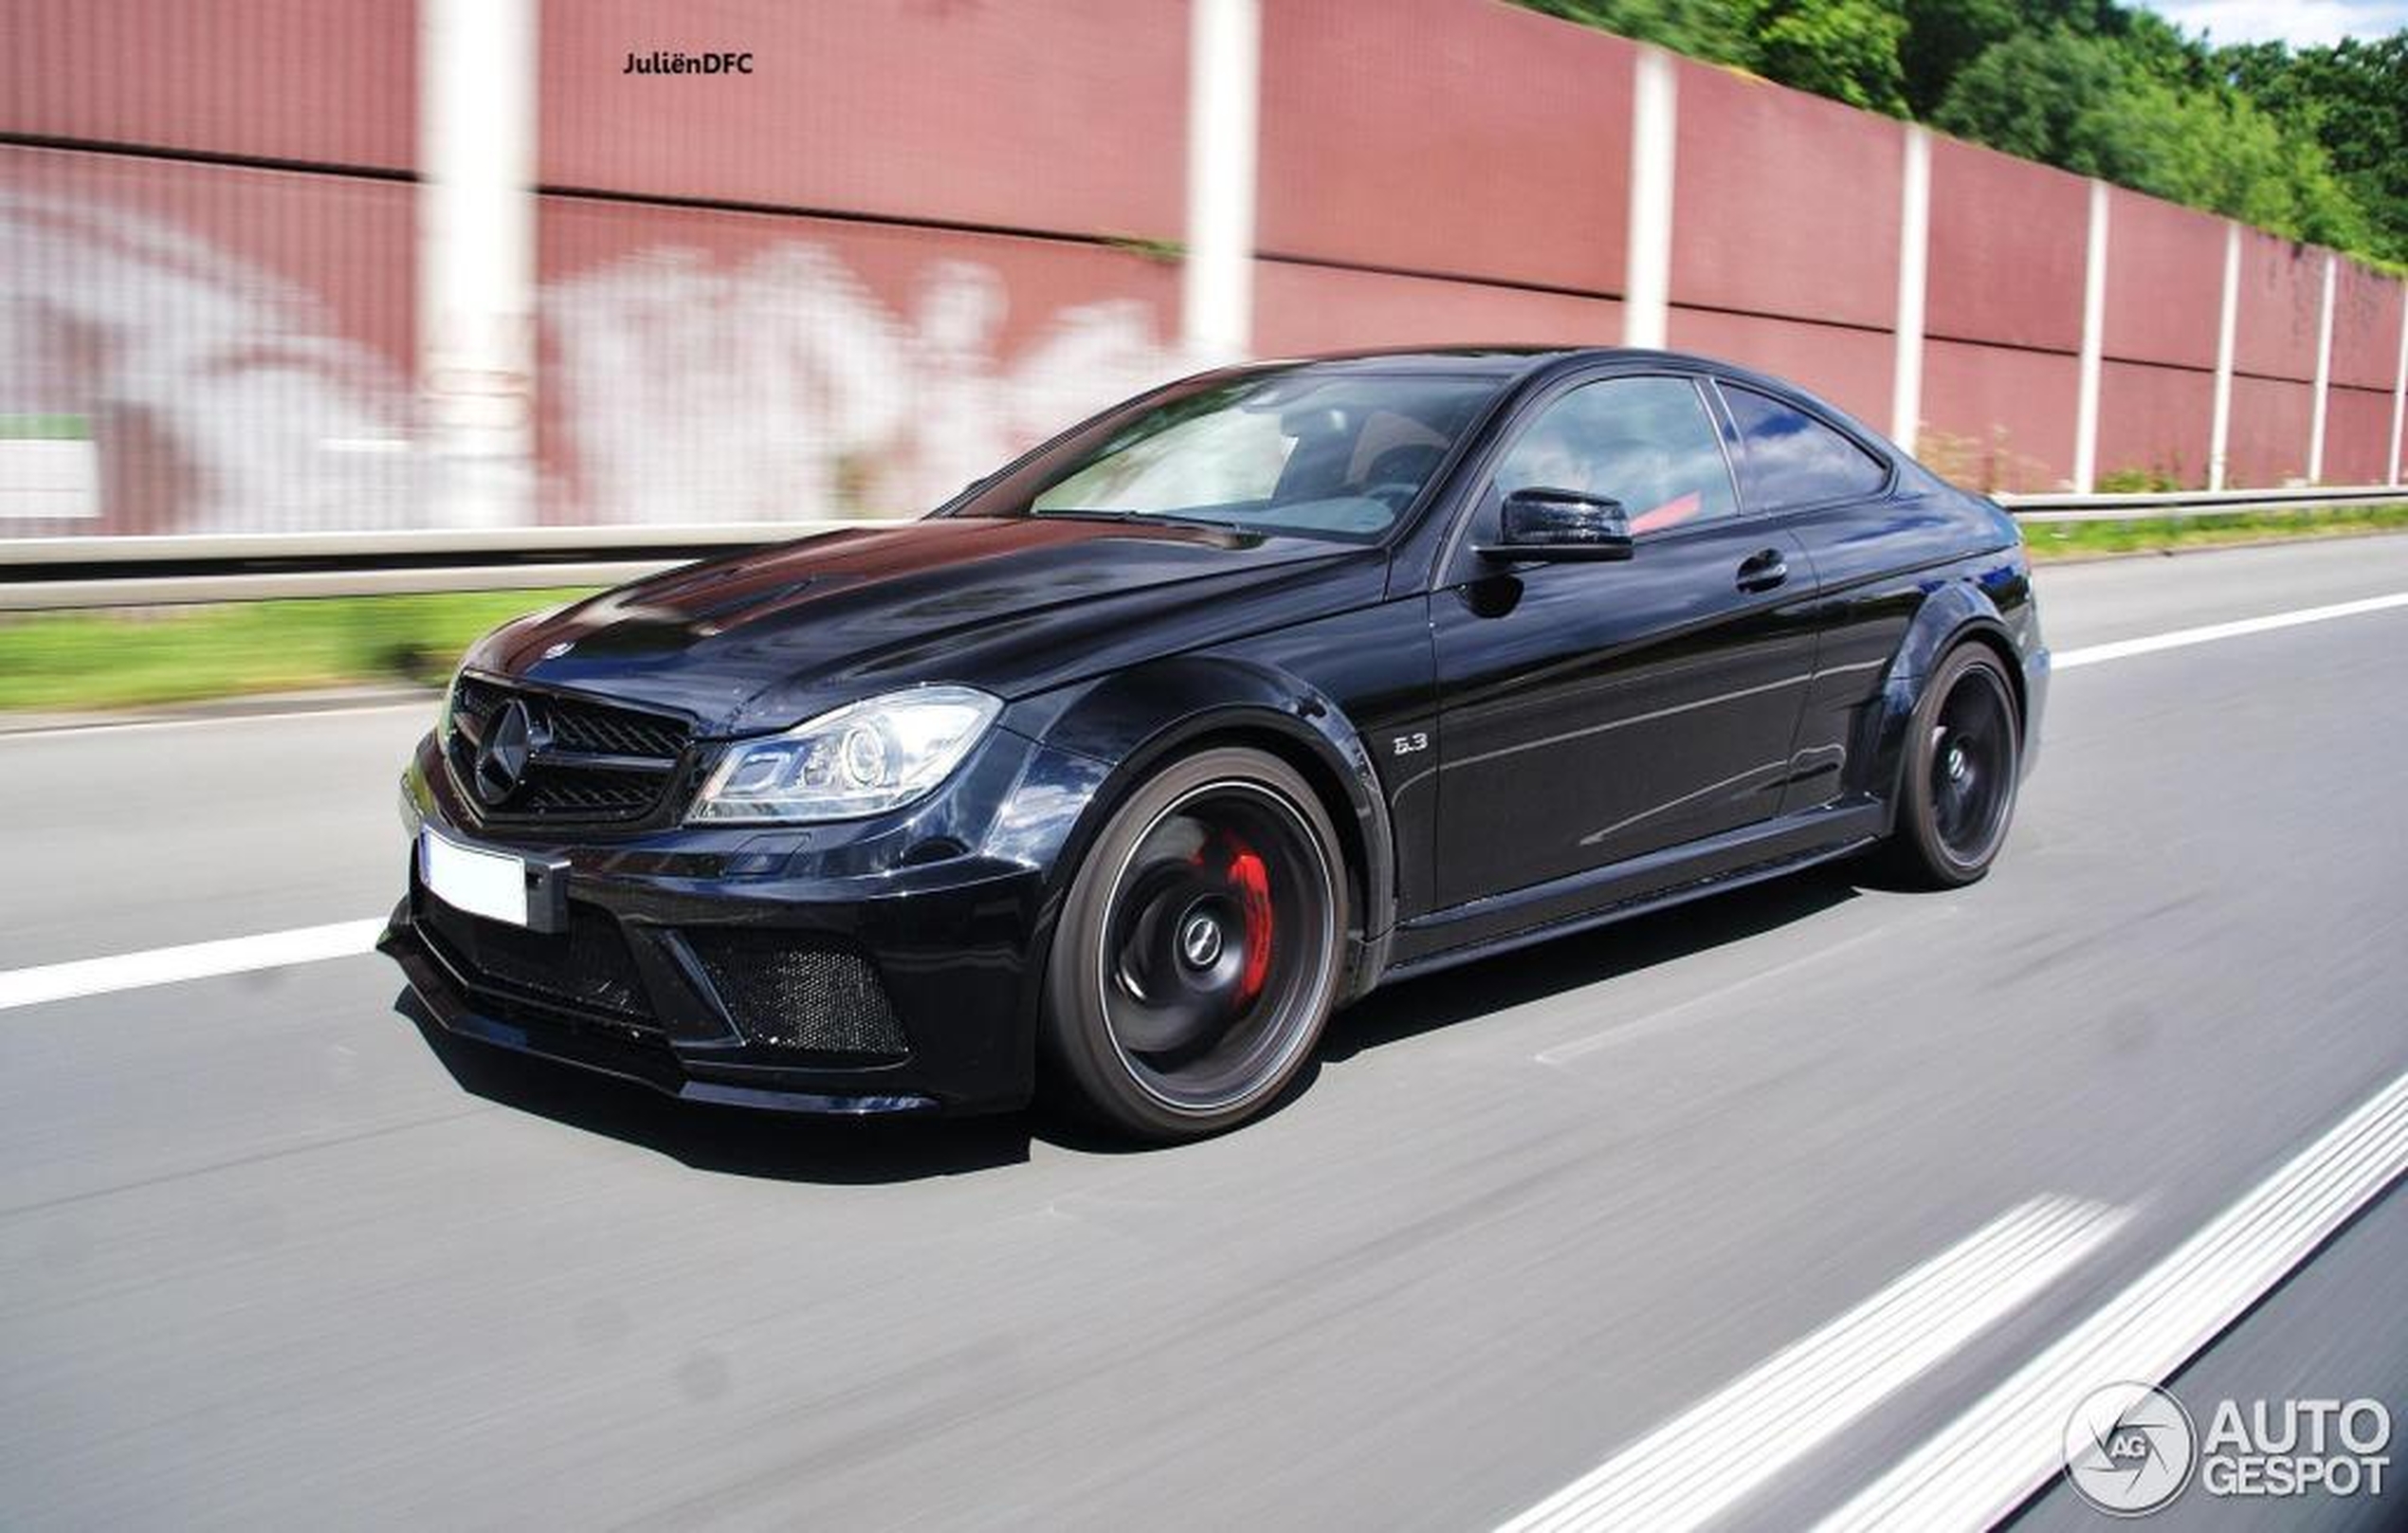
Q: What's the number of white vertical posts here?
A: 8